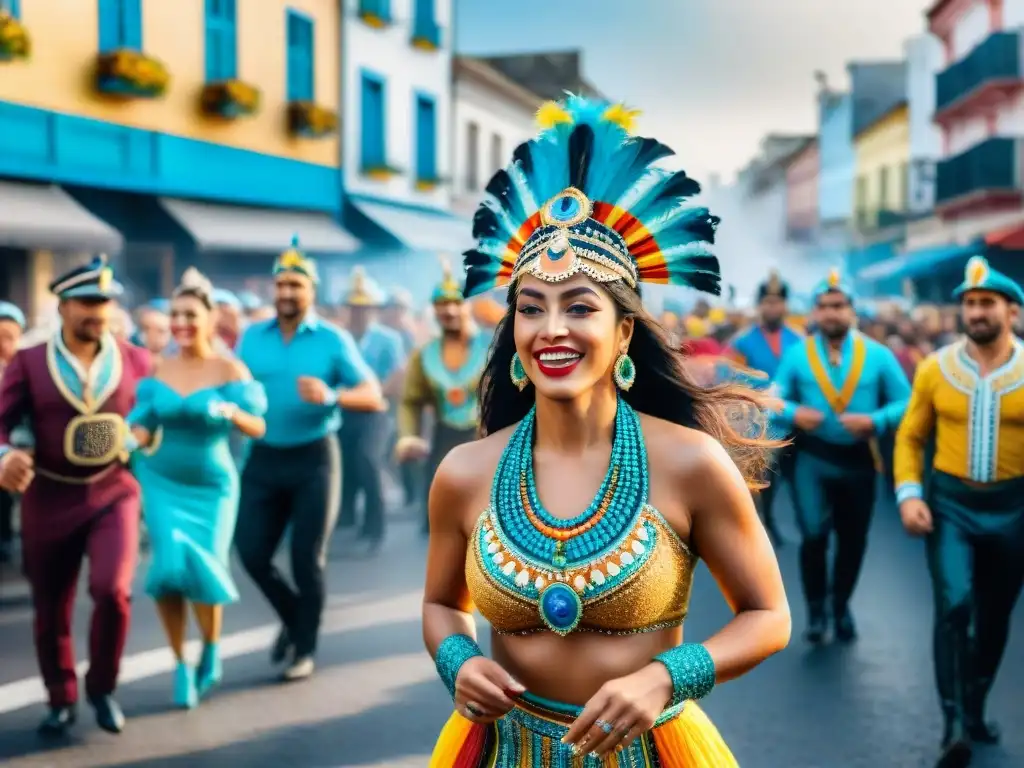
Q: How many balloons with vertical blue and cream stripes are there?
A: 0